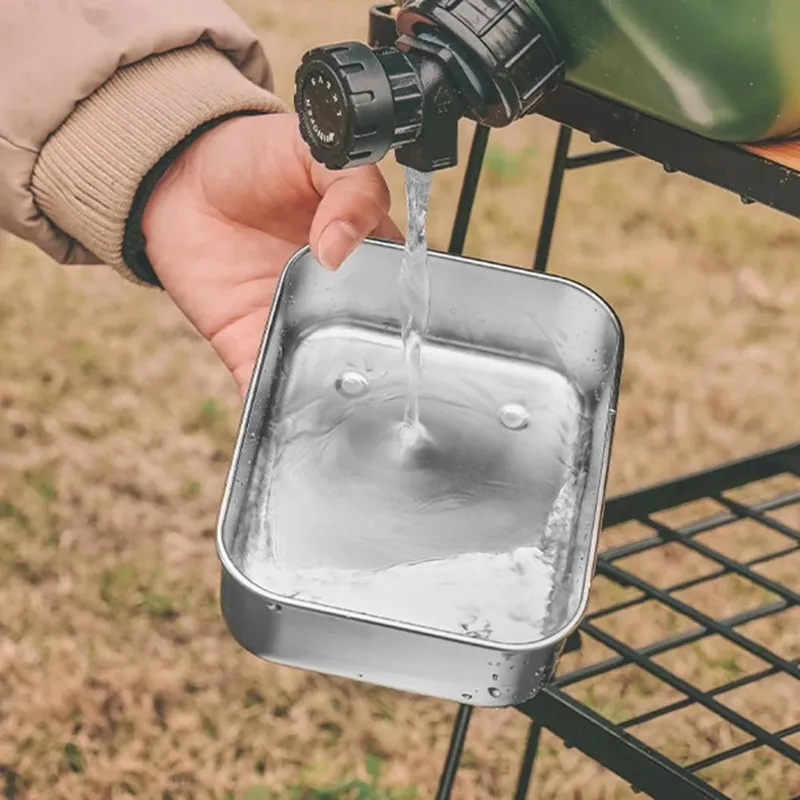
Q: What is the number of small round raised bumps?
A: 2